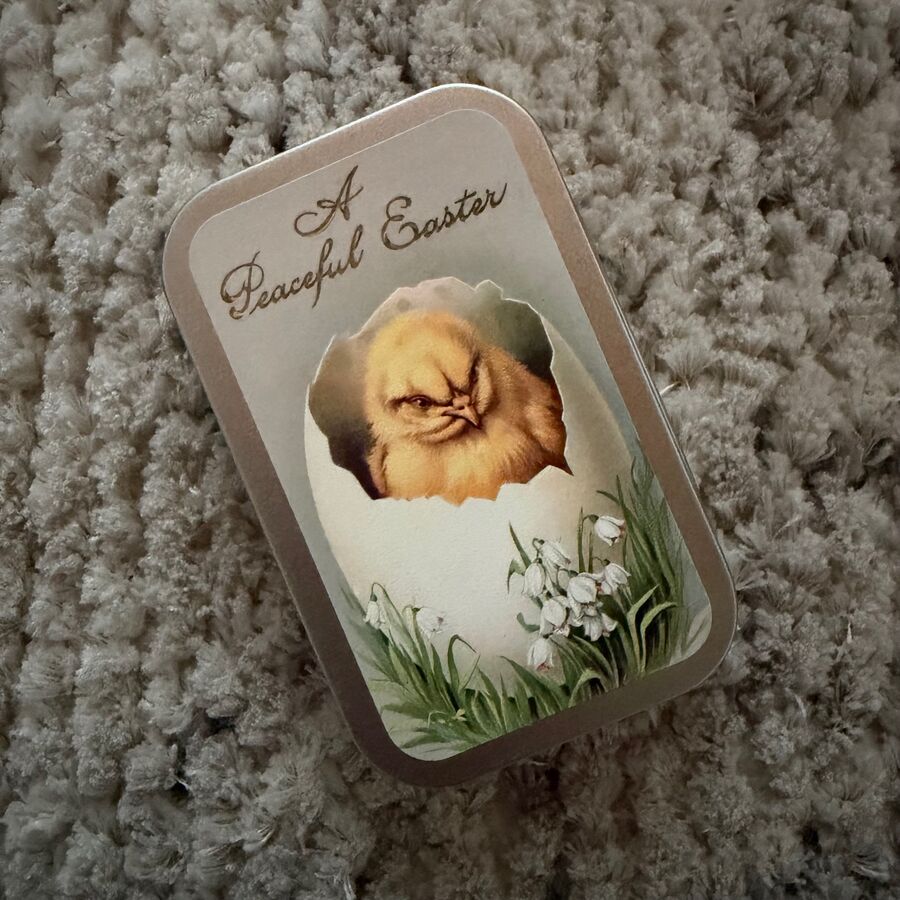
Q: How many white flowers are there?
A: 10